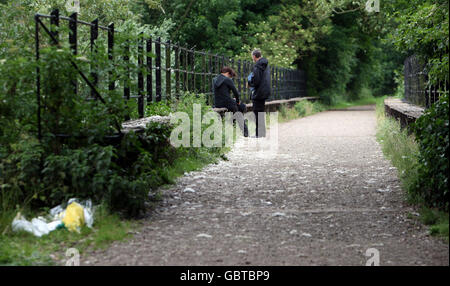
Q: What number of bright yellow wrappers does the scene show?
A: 1